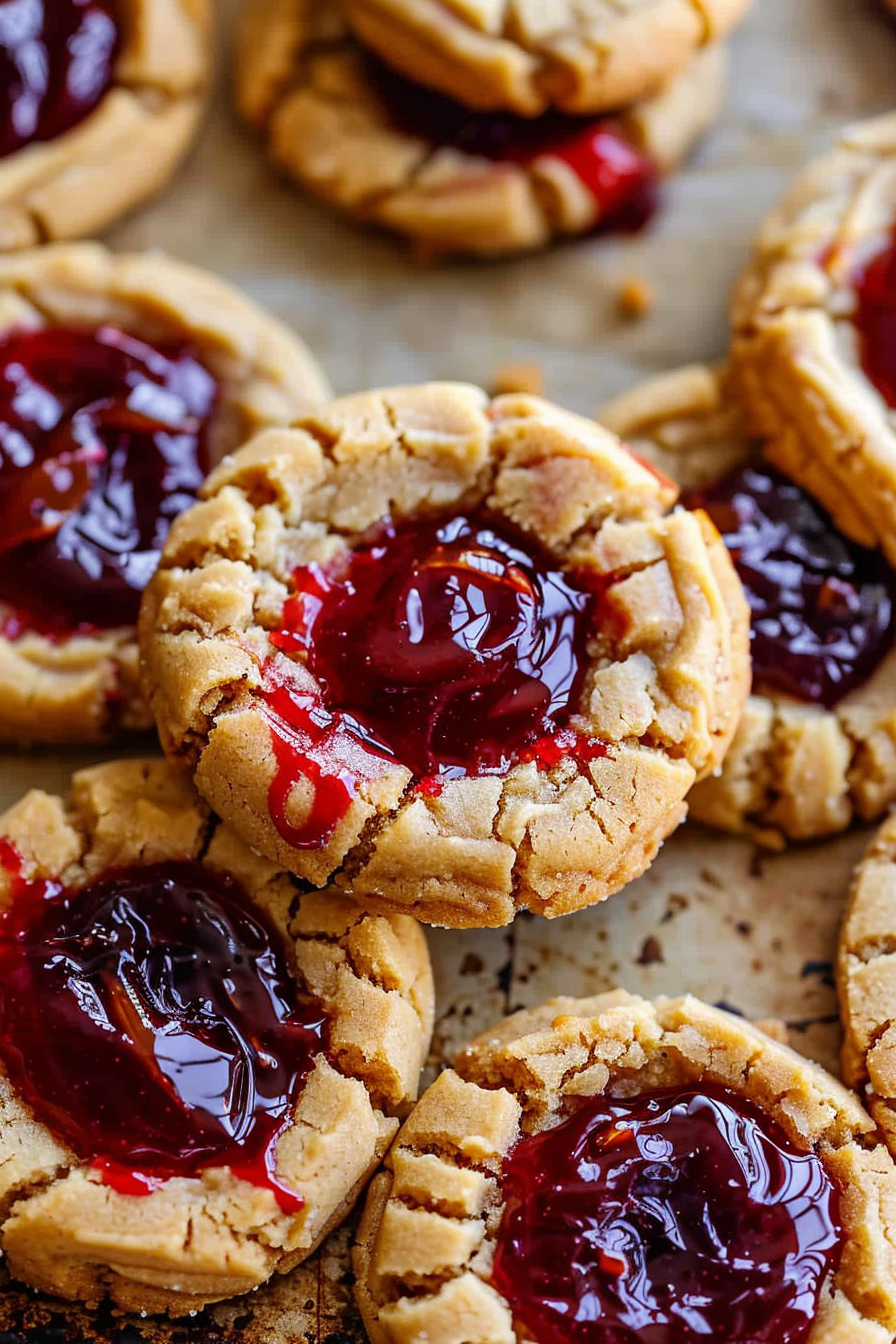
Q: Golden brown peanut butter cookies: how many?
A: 10